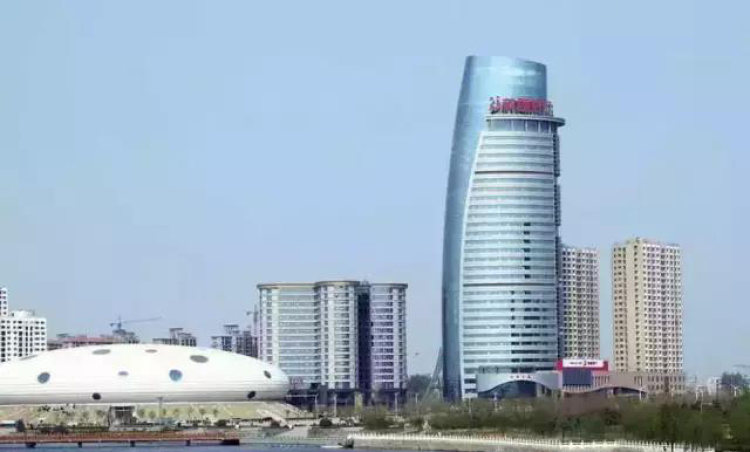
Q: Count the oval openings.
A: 10